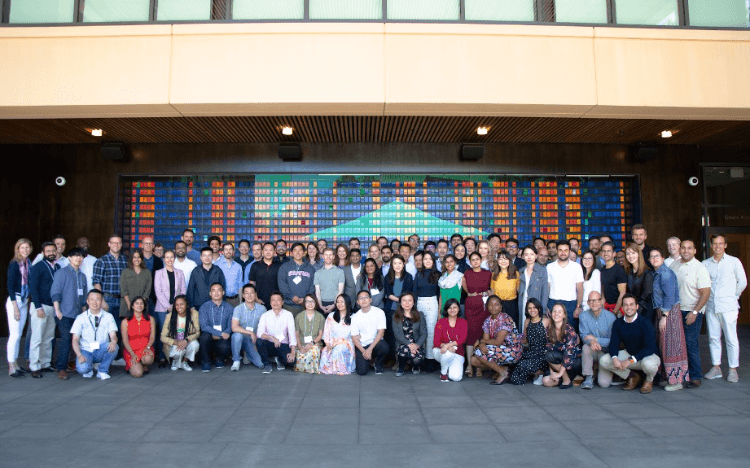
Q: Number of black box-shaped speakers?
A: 4